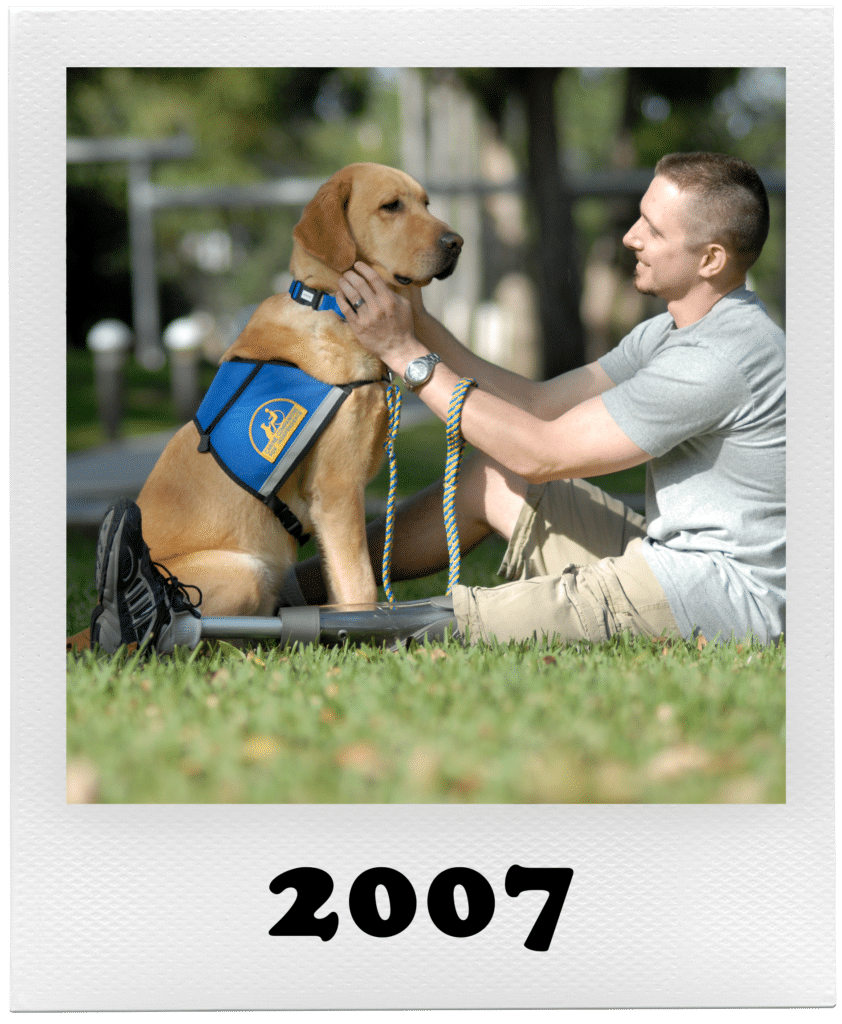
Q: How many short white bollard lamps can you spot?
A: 2